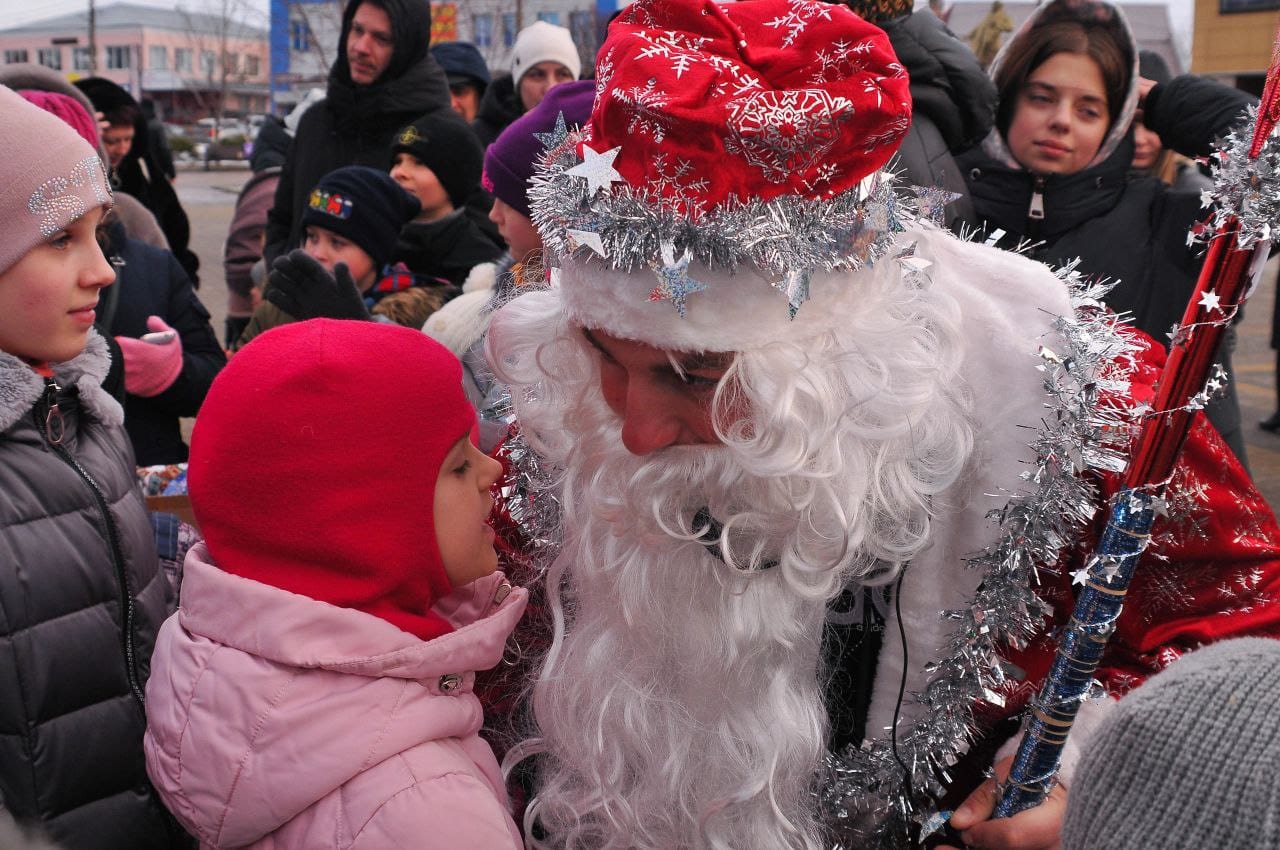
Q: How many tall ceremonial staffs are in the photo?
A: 1